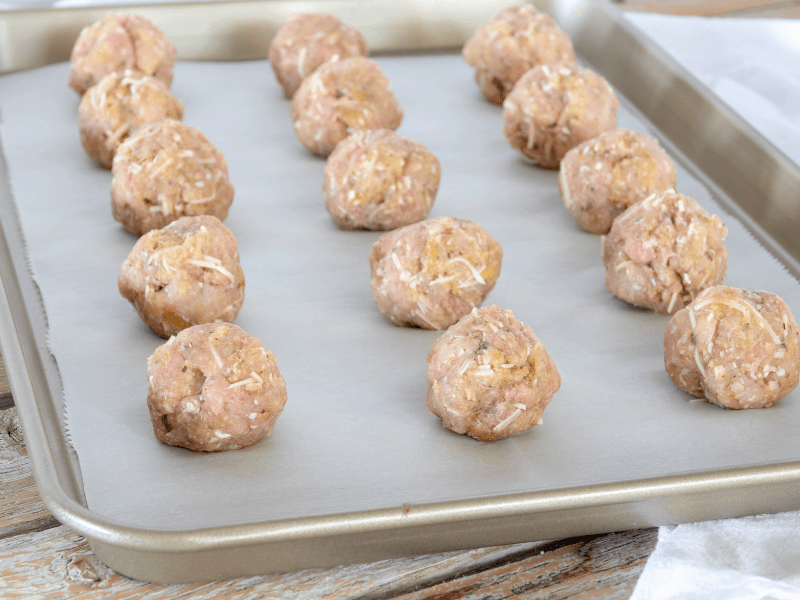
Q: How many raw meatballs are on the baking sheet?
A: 15